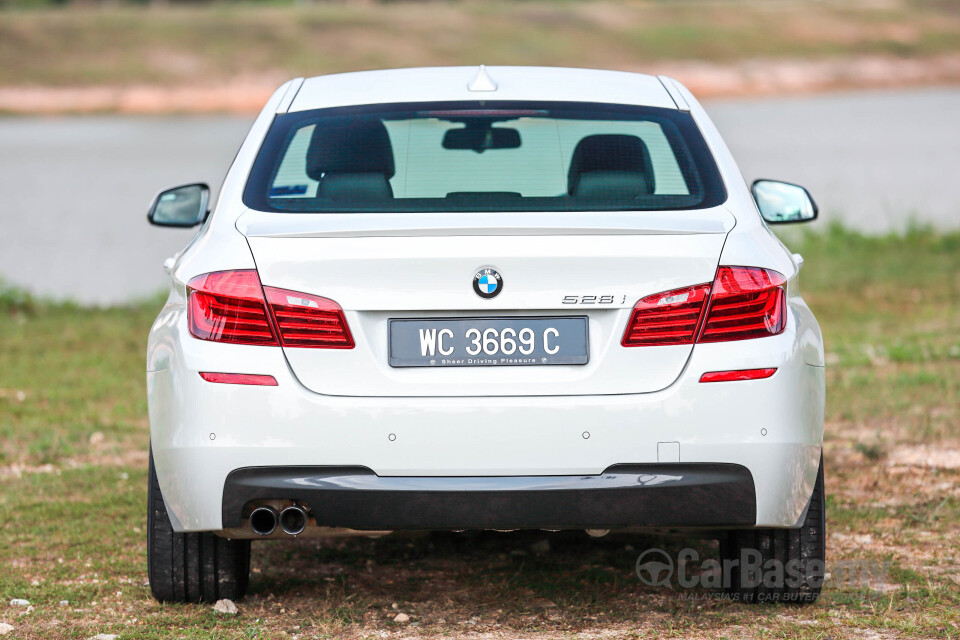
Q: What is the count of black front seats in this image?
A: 2